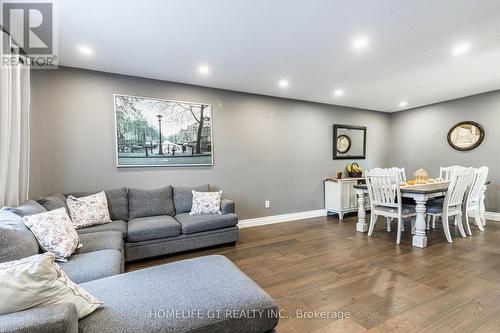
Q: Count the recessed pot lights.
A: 7